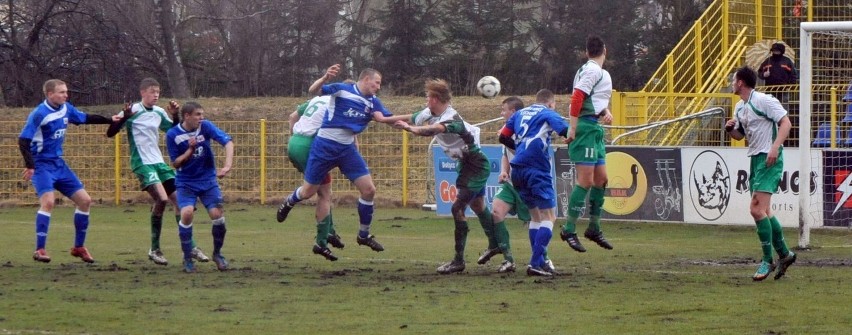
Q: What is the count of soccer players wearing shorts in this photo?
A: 10